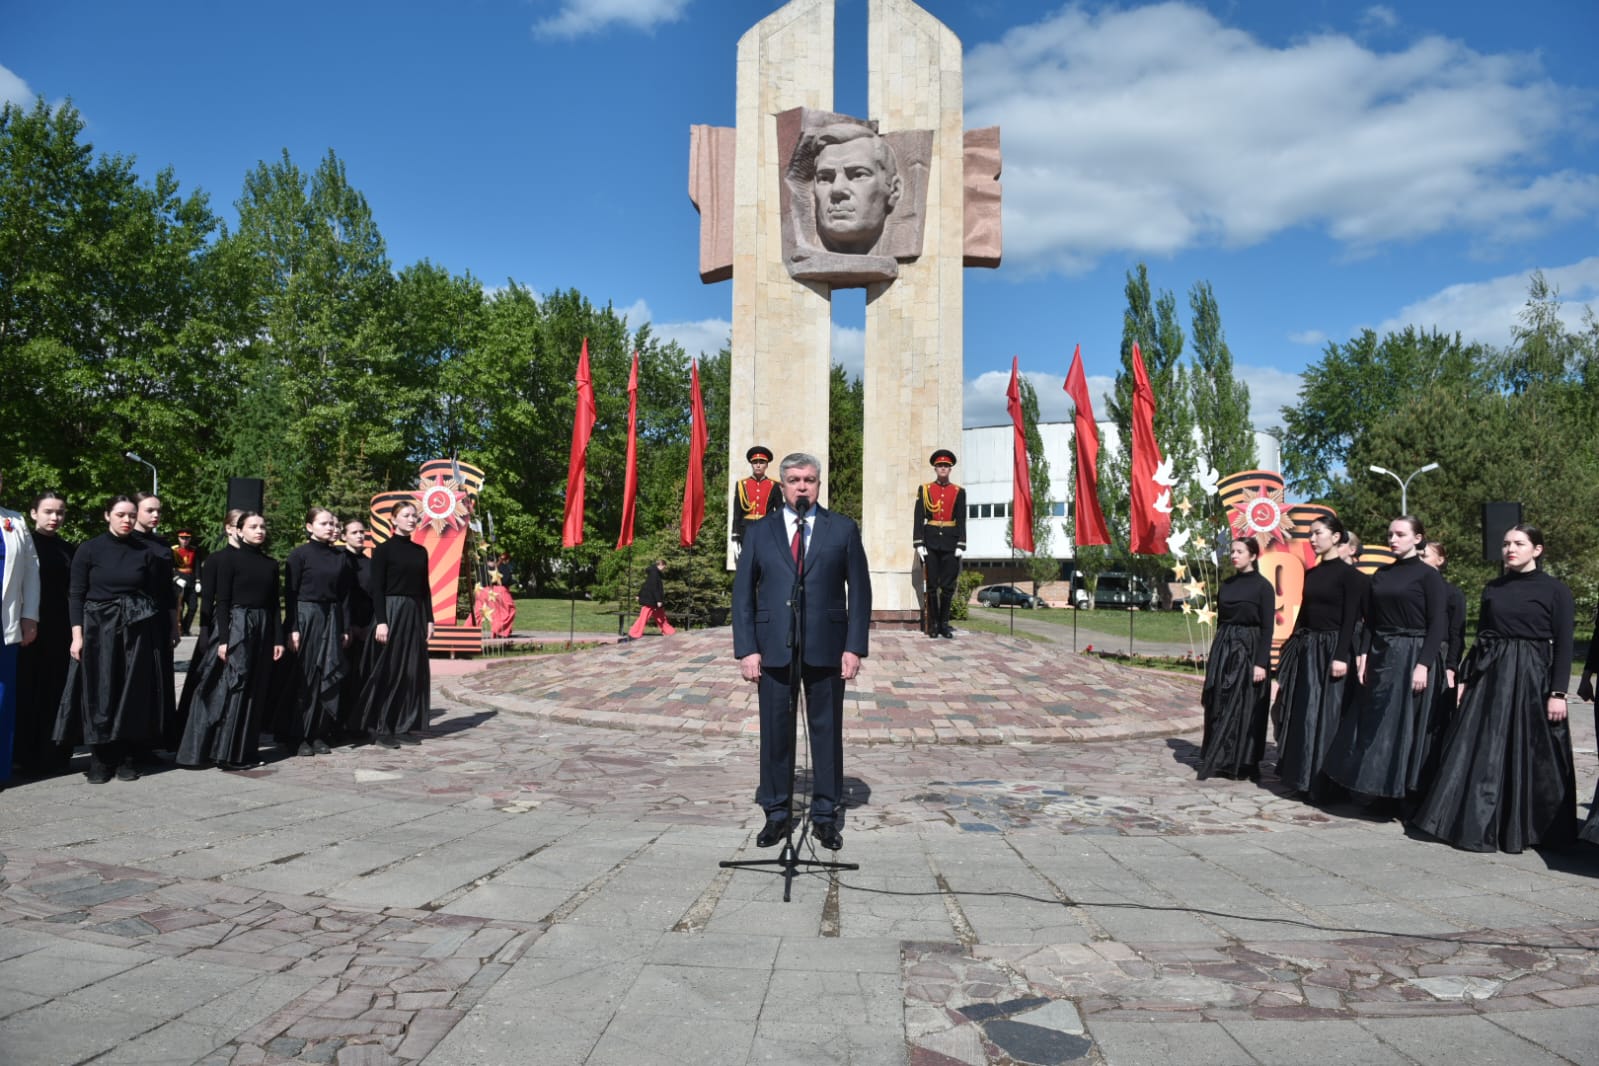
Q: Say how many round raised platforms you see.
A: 1